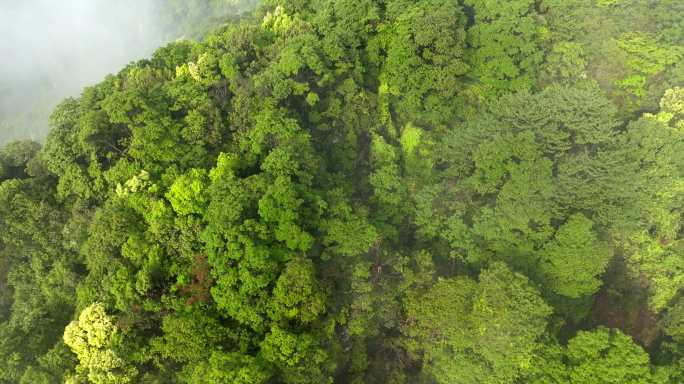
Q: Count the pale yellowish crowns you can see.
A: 5